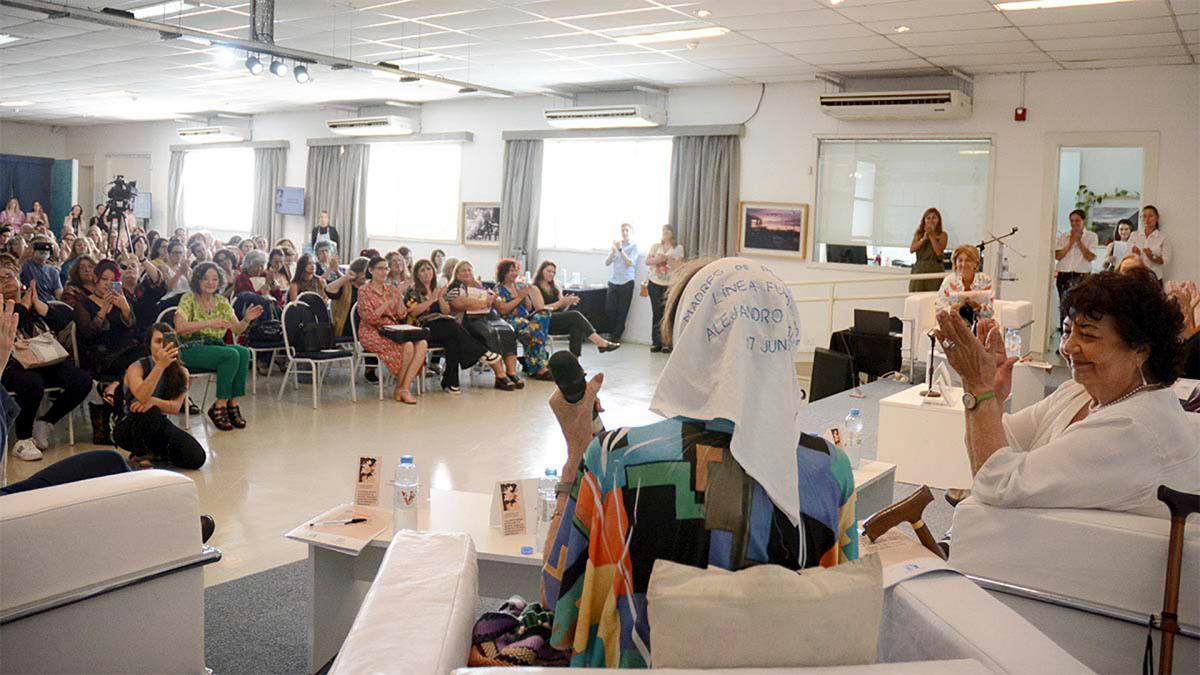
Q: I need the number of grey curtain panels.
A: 5